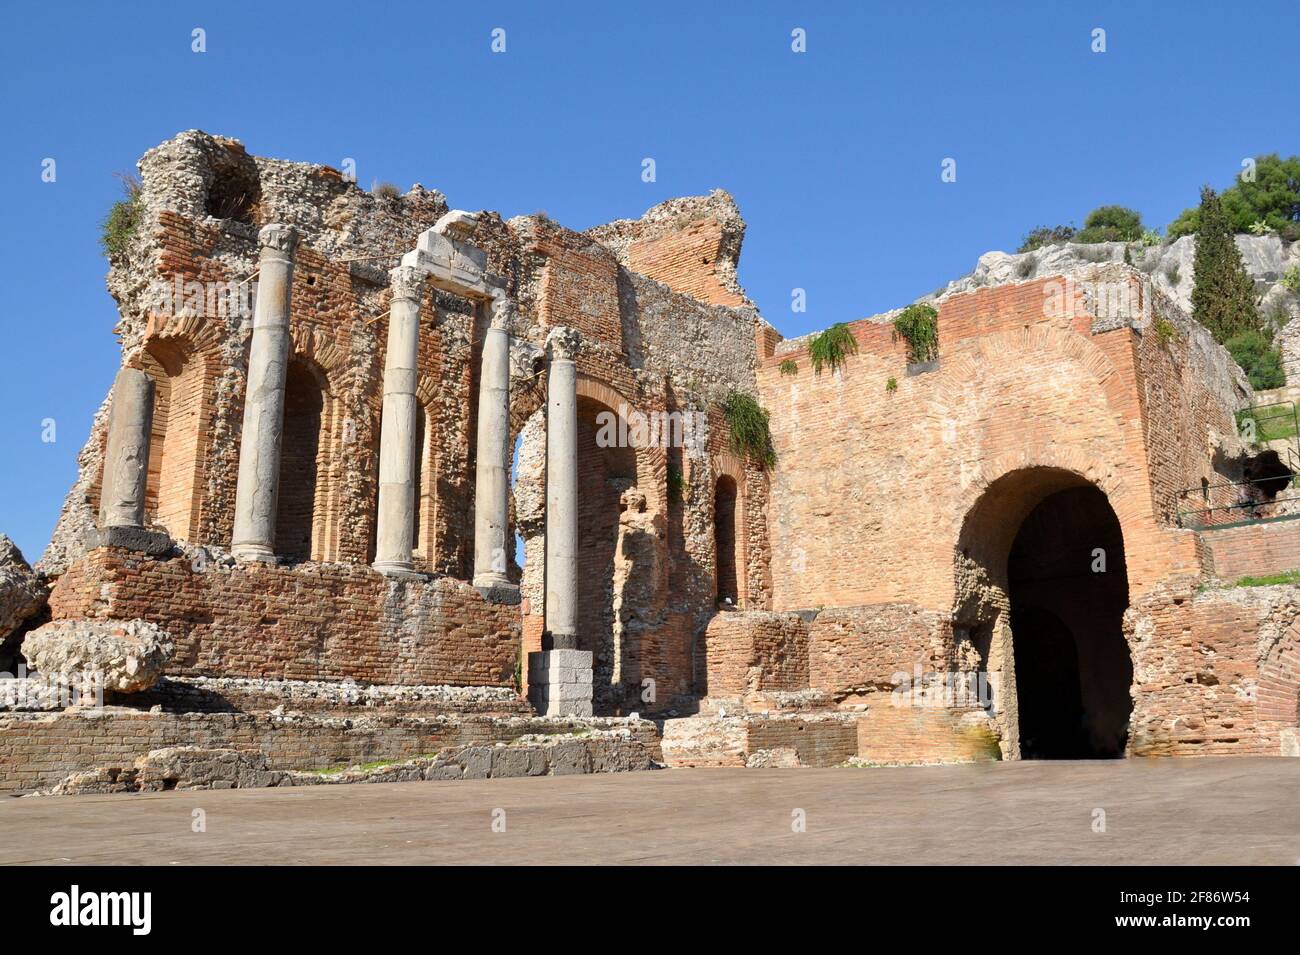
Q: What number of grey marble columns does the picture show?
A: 5